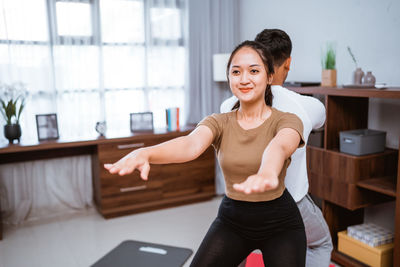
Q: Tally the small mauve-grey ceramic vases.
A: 2